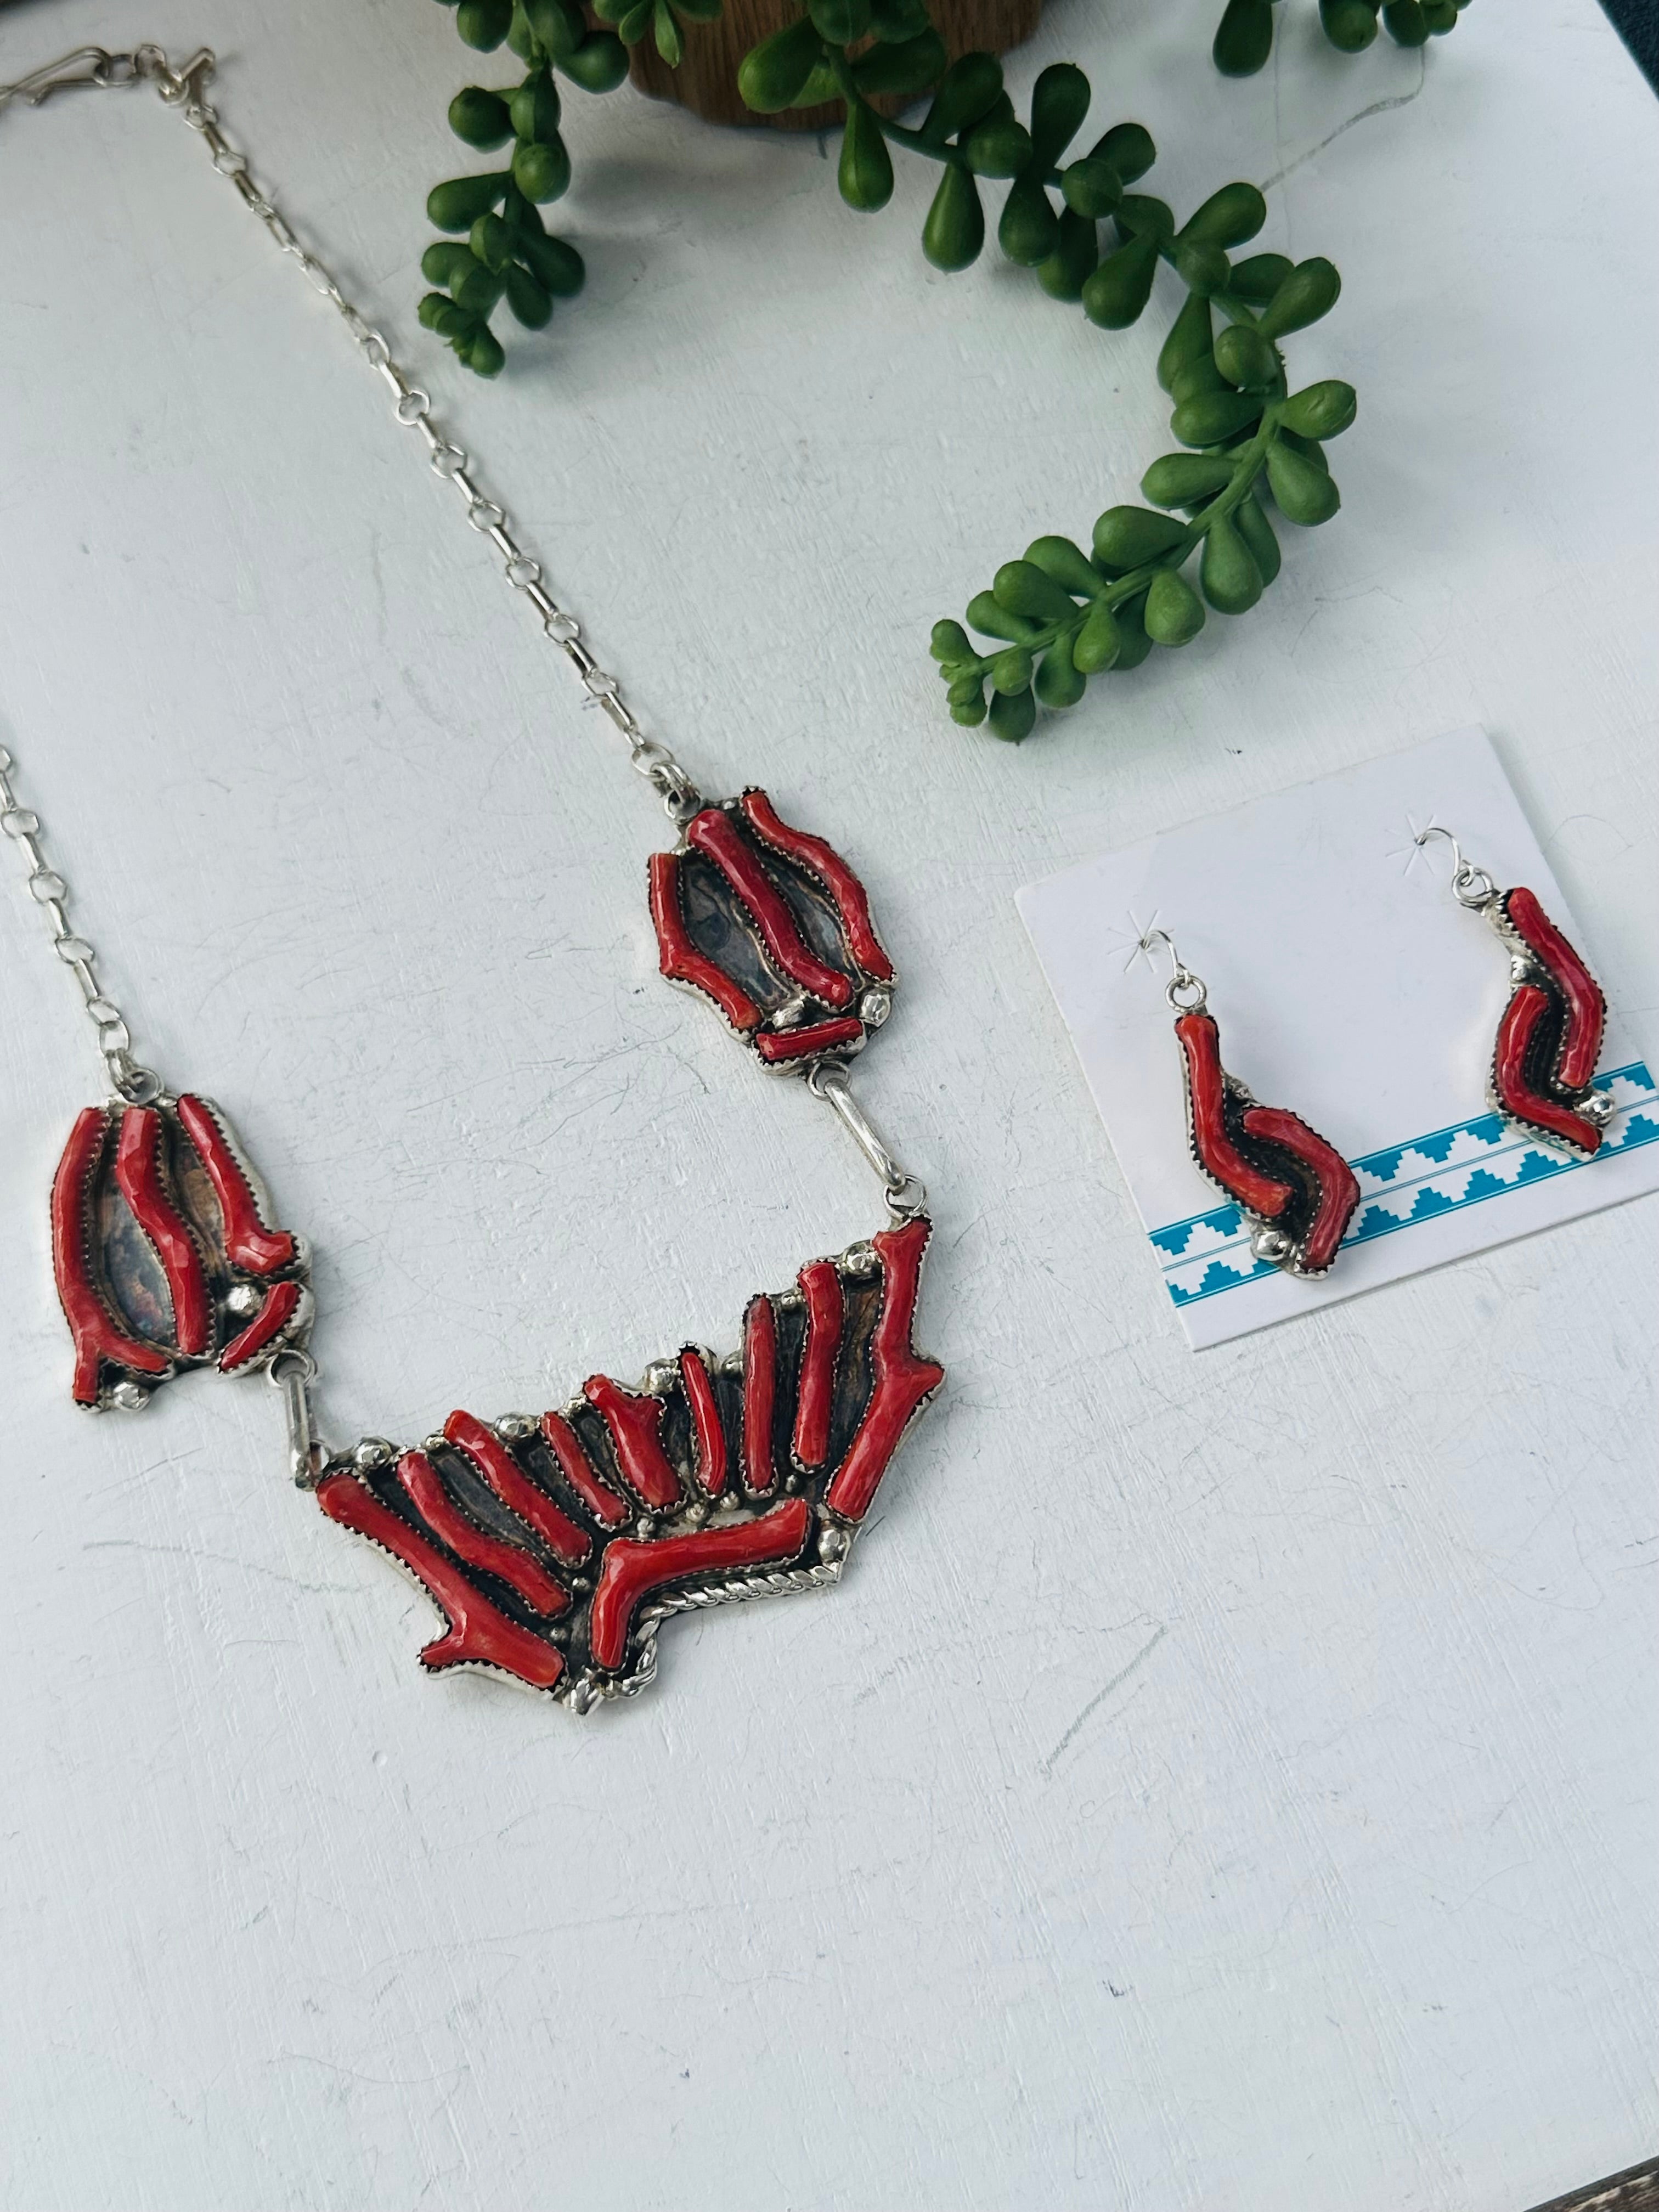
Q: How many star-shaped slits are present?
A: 2